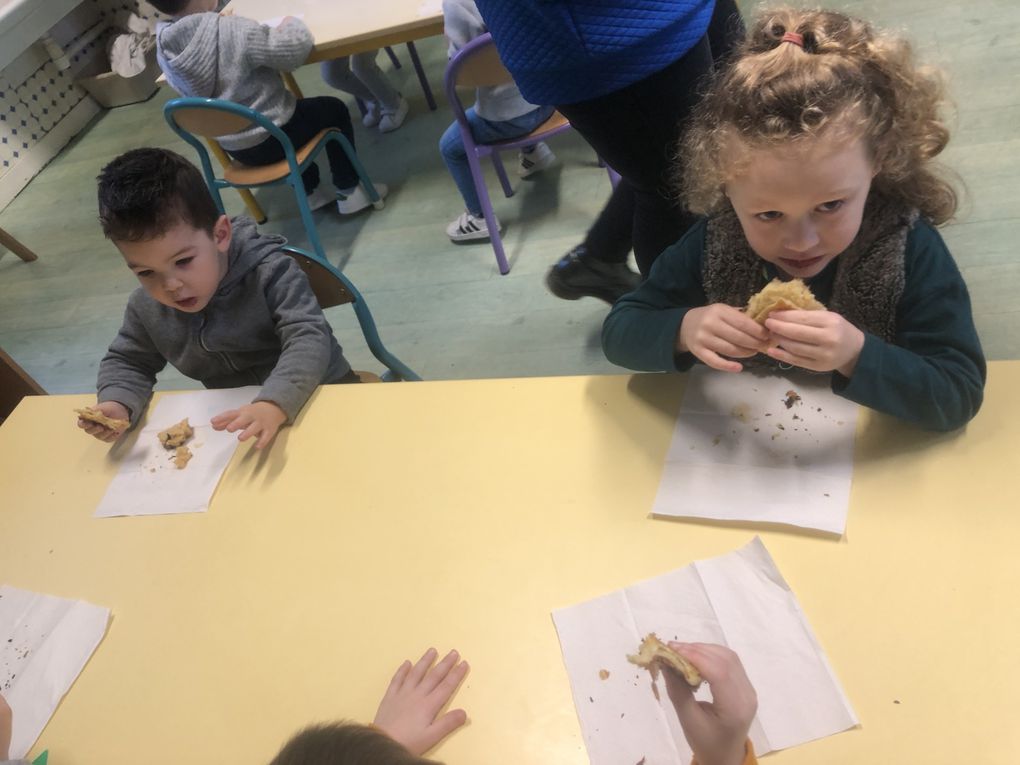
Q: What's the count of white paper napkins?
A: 4